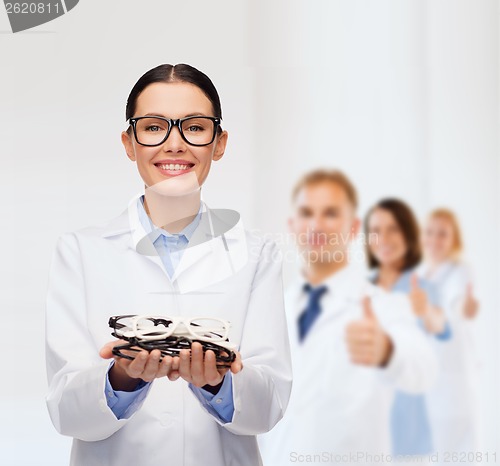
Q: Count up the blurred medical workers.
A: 3